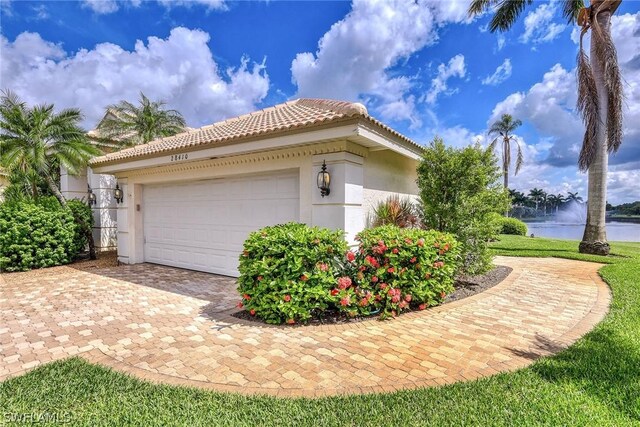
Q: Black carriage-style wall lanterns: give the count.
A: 3